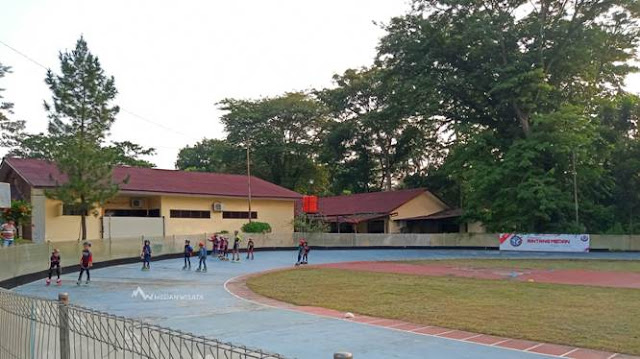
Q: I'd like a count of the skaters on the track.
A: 12